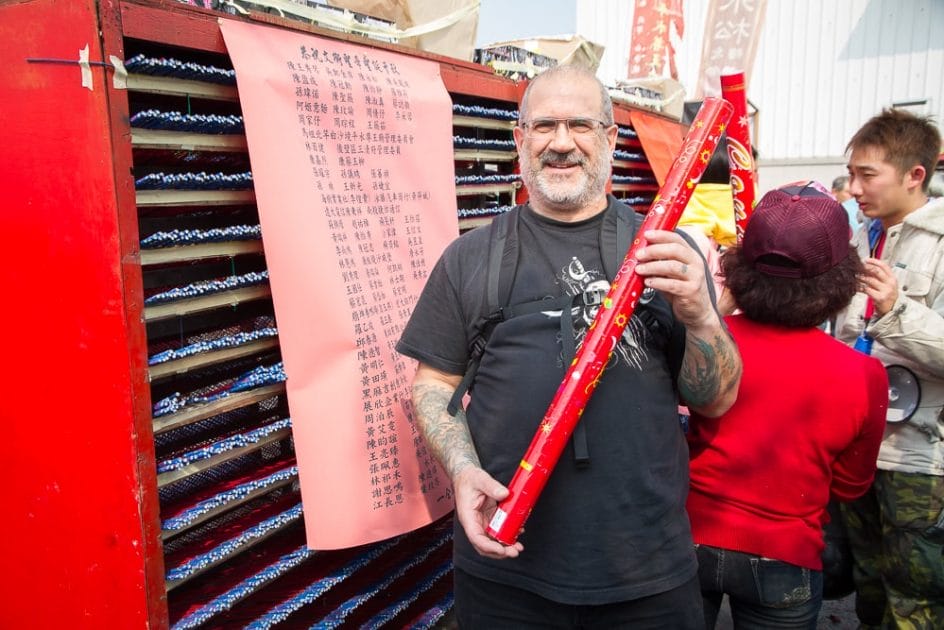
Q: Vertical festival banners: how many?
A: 2